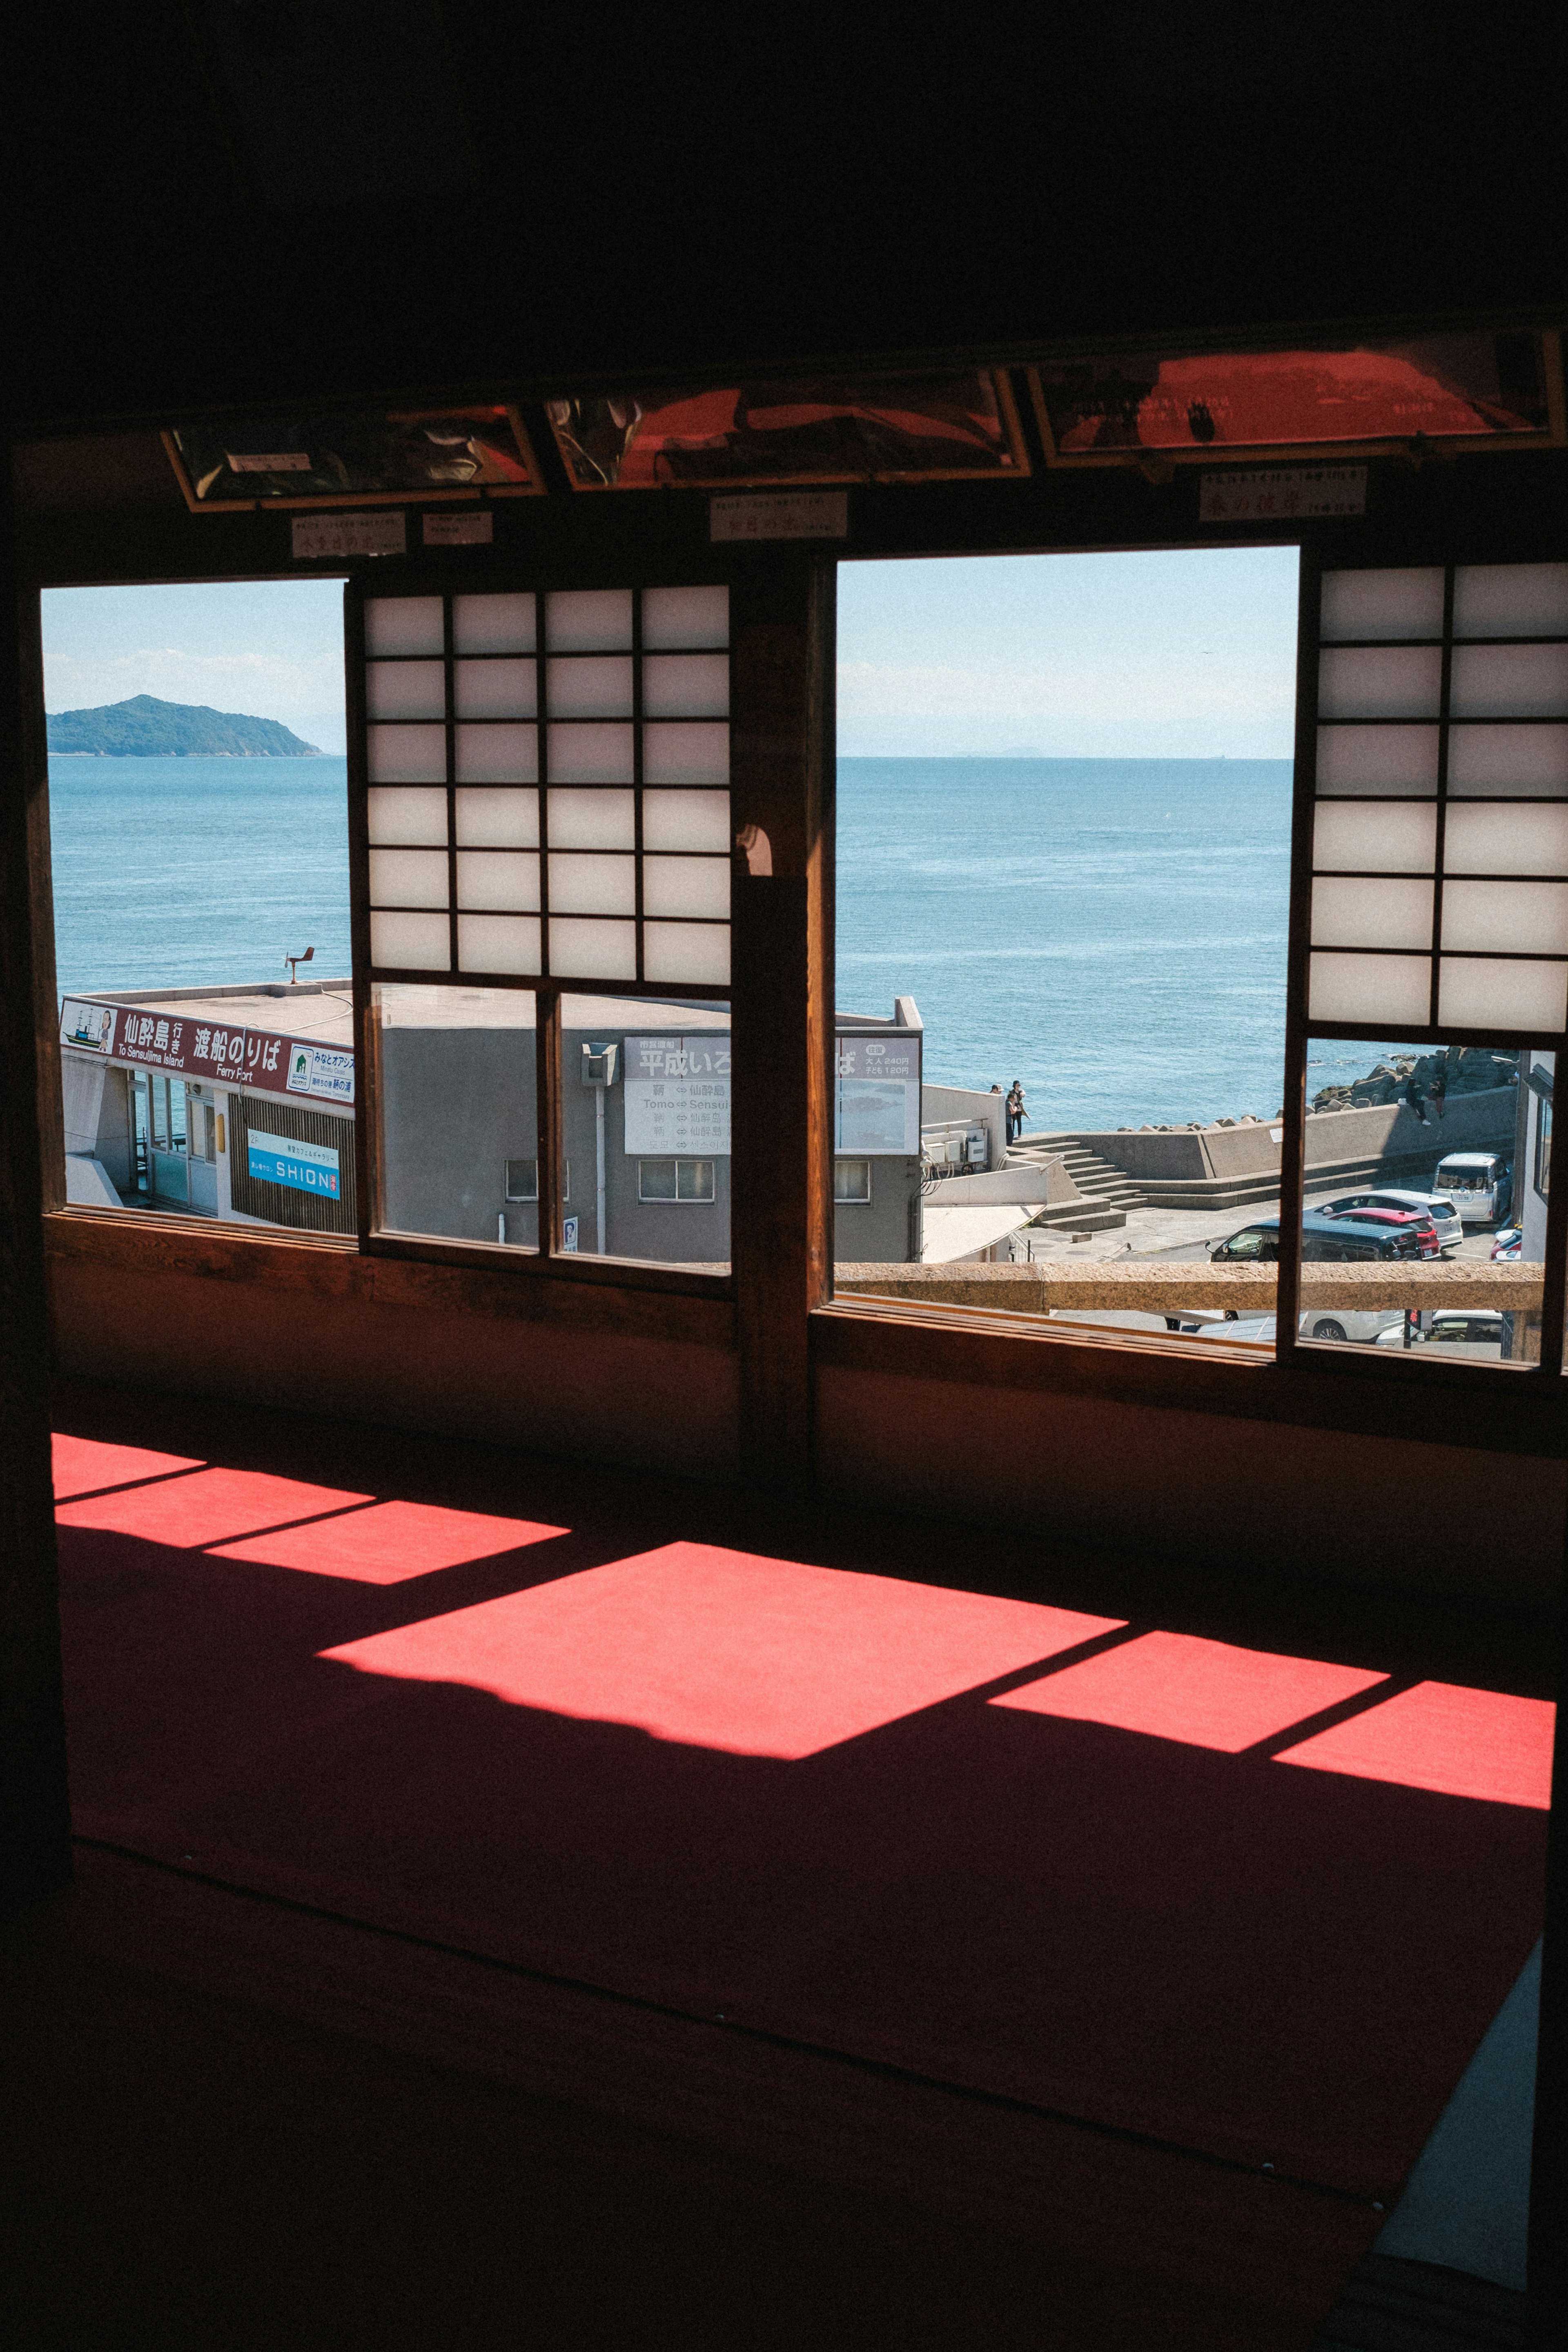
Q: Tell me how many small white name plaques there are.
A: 4